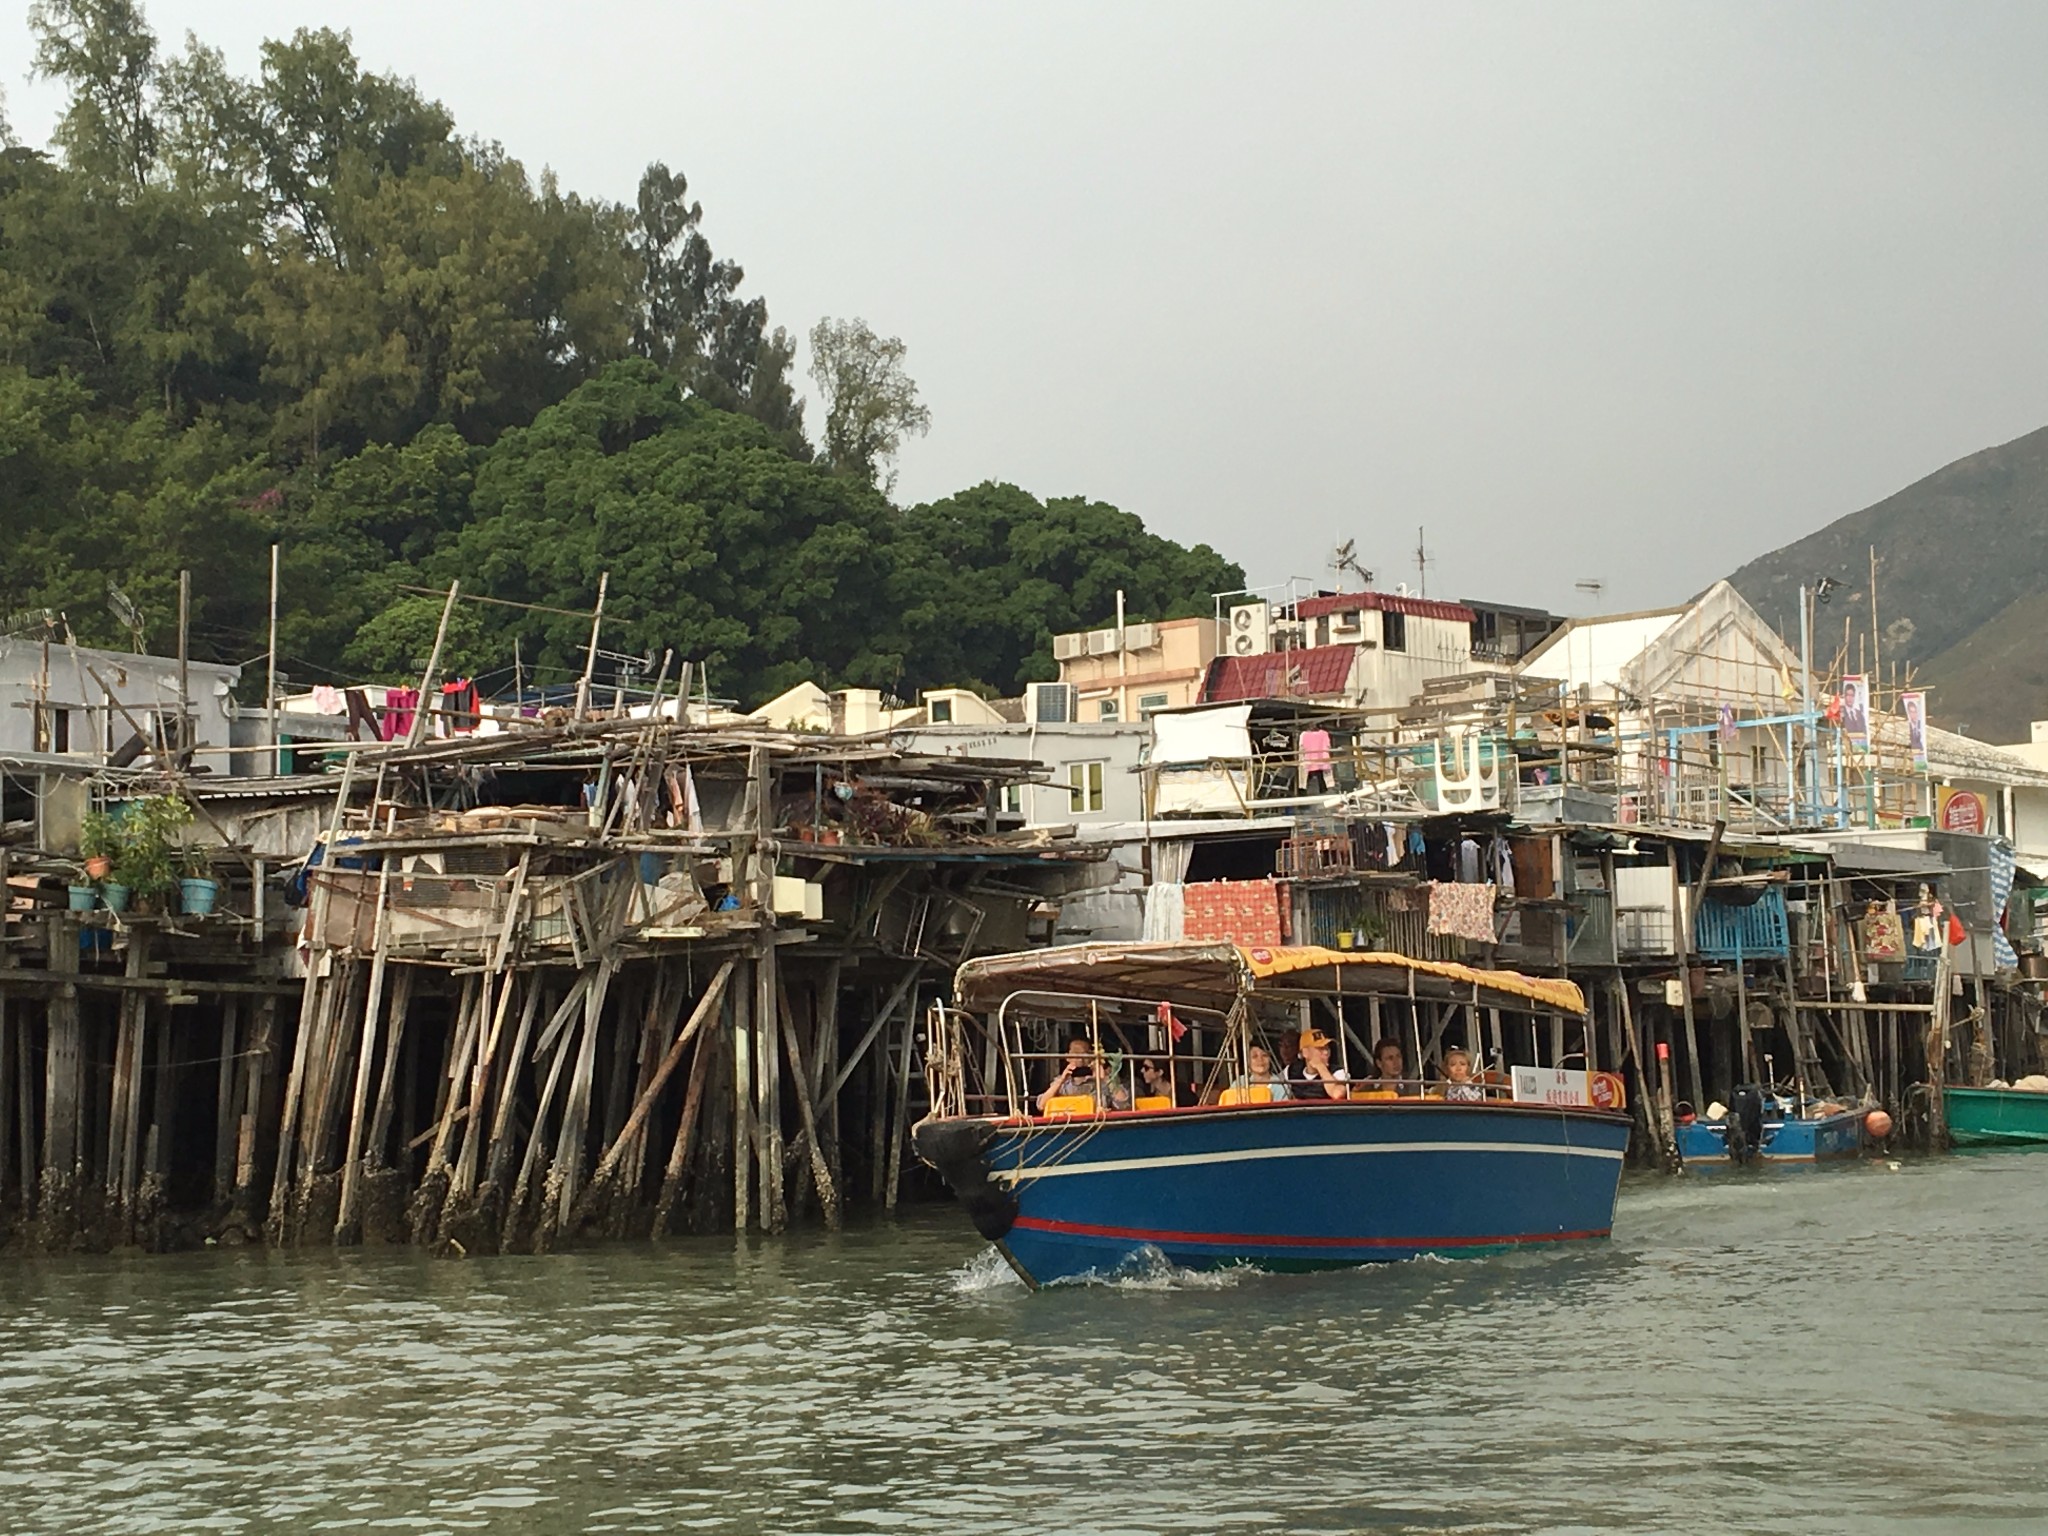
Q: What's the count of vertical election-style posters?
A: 2